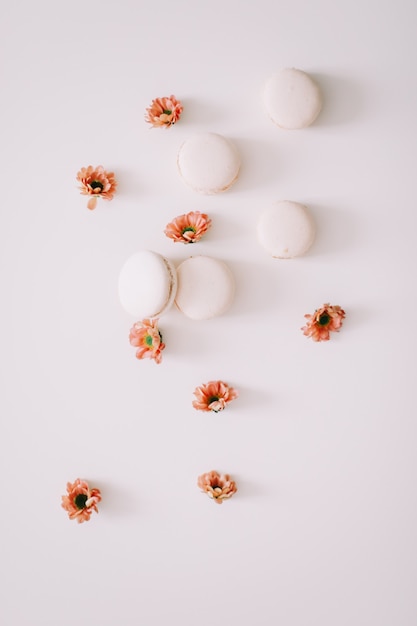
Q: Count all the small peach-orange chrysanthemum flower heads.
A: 8